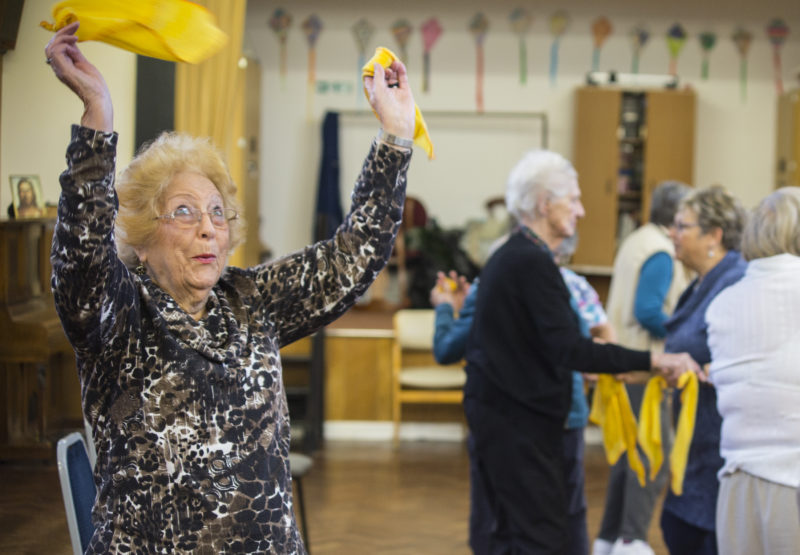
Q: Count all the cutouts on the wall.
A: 14